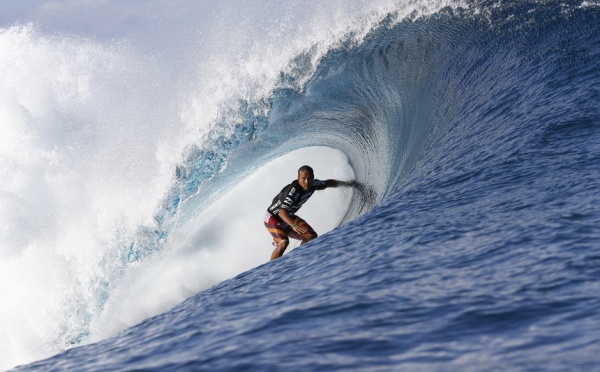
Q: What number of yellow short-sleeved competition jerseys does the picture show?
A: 0